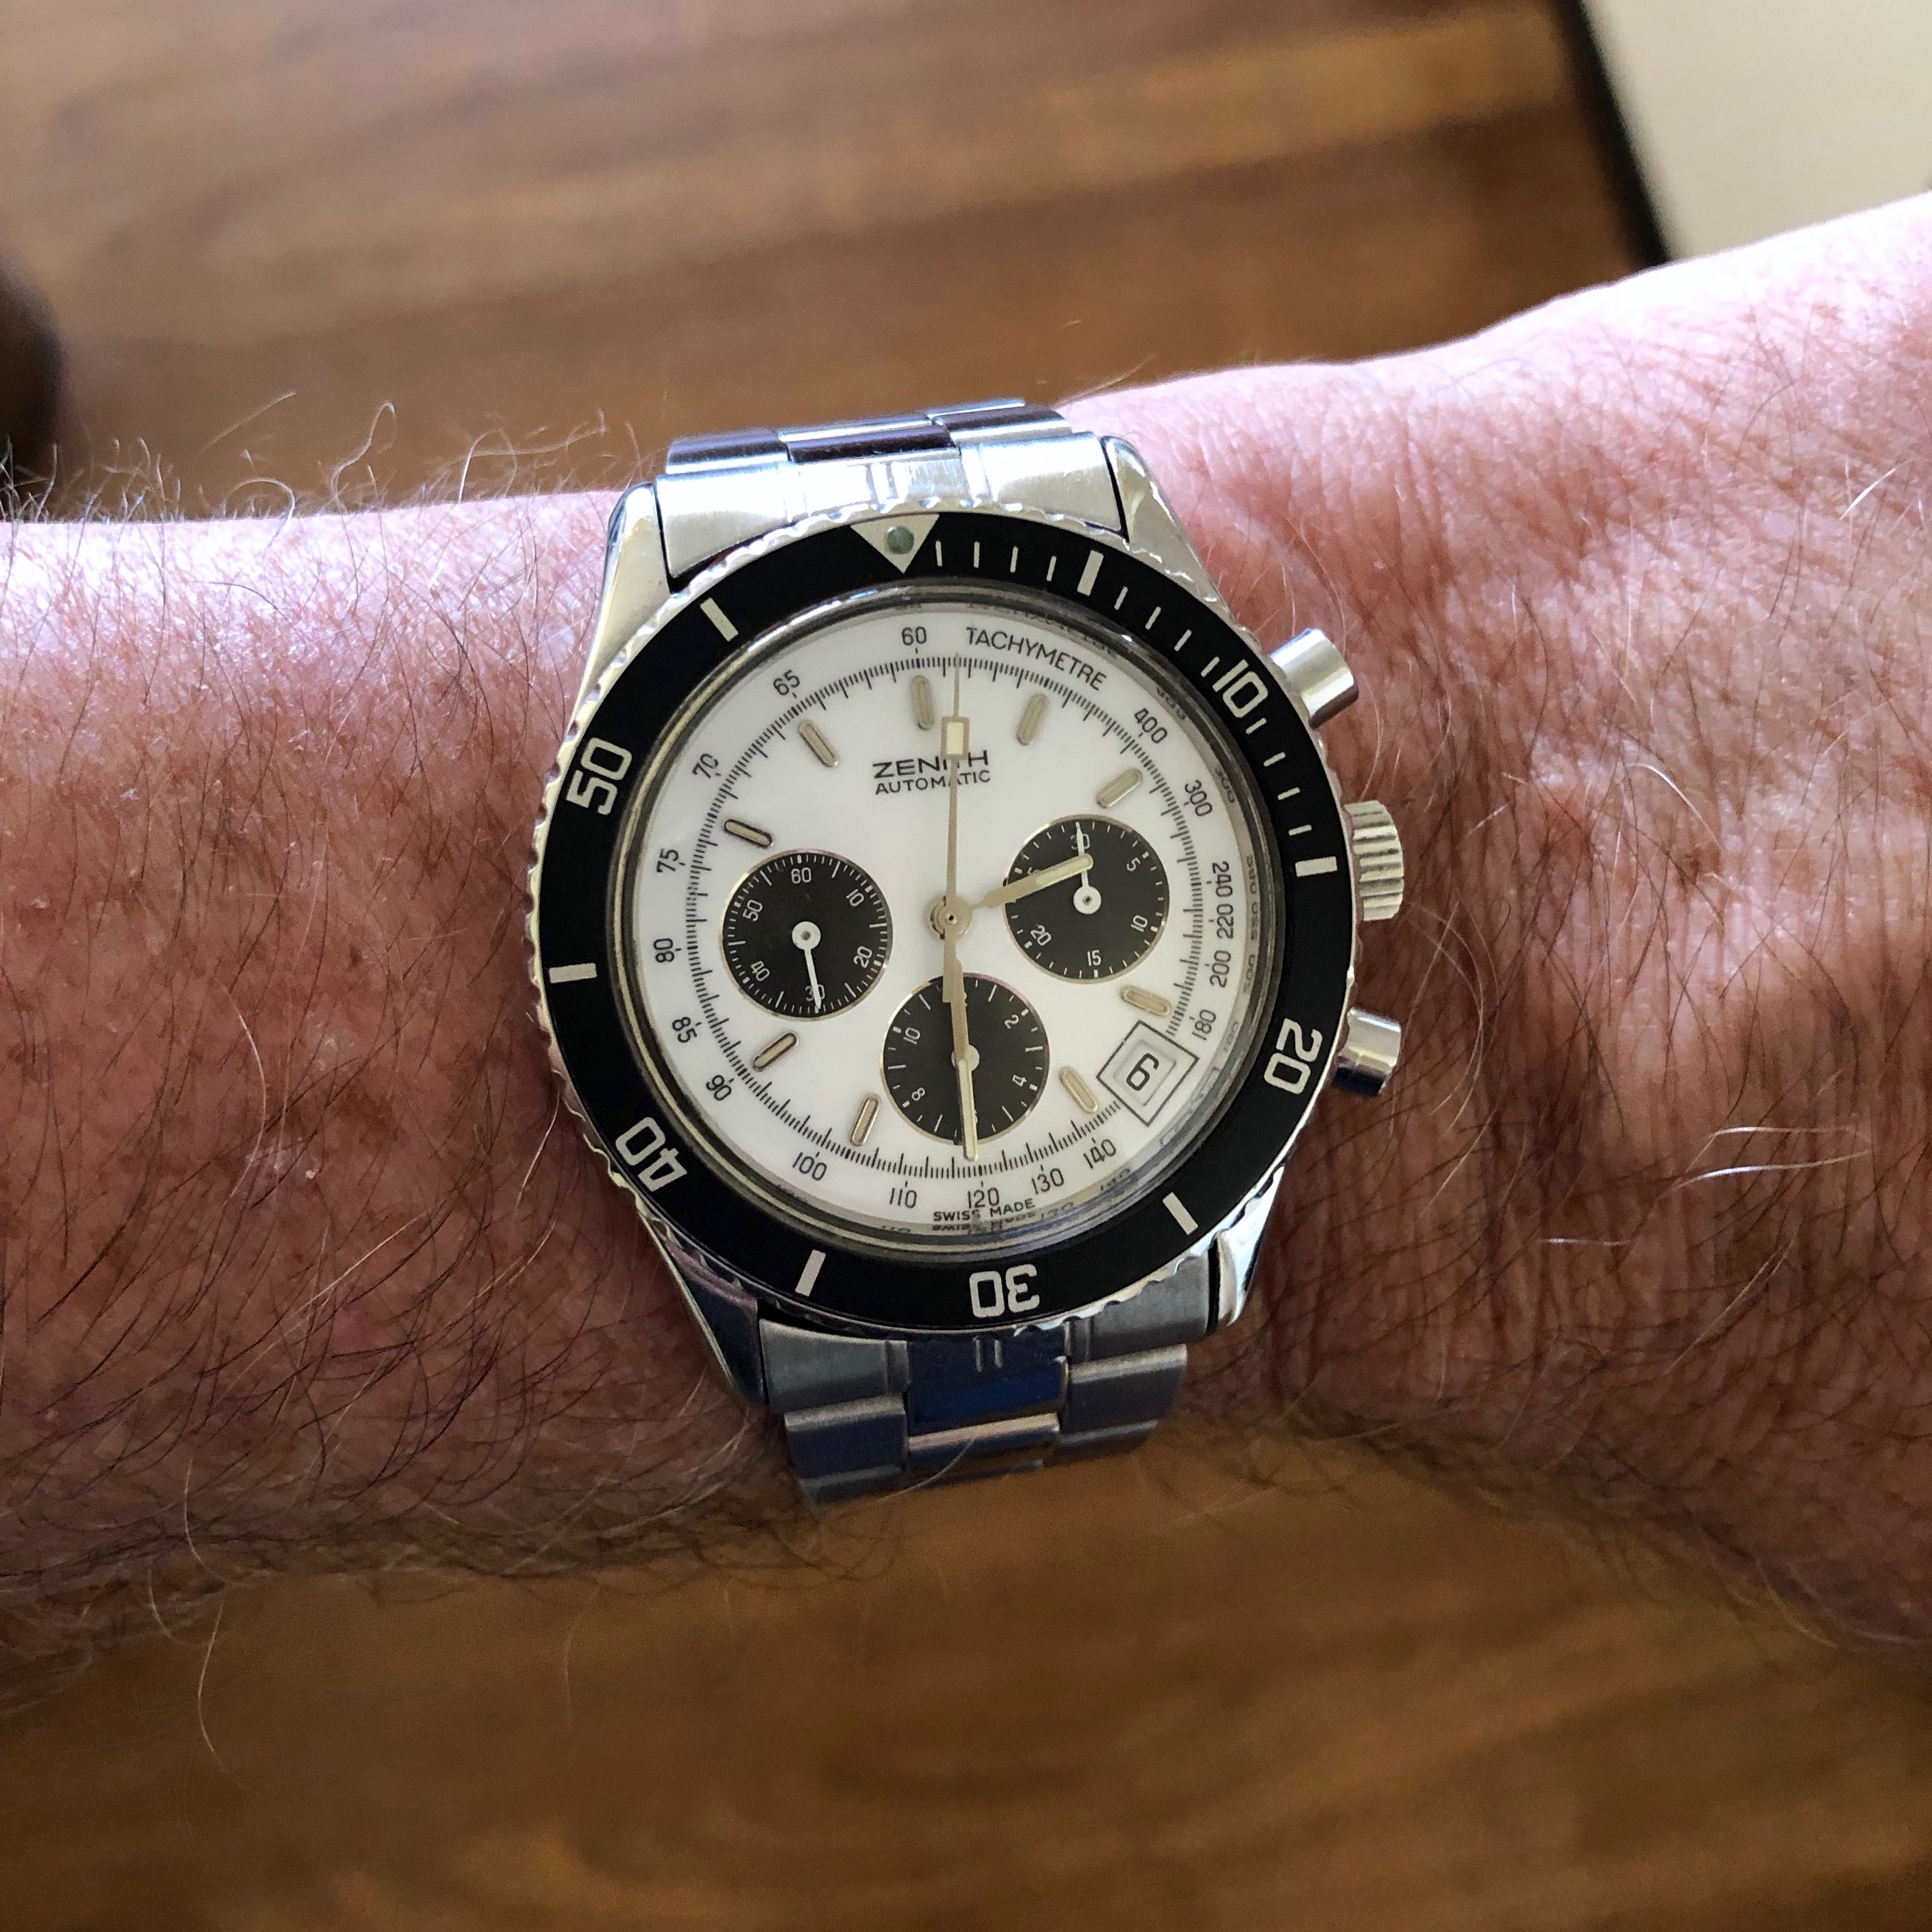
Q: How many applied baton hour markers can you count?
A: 9